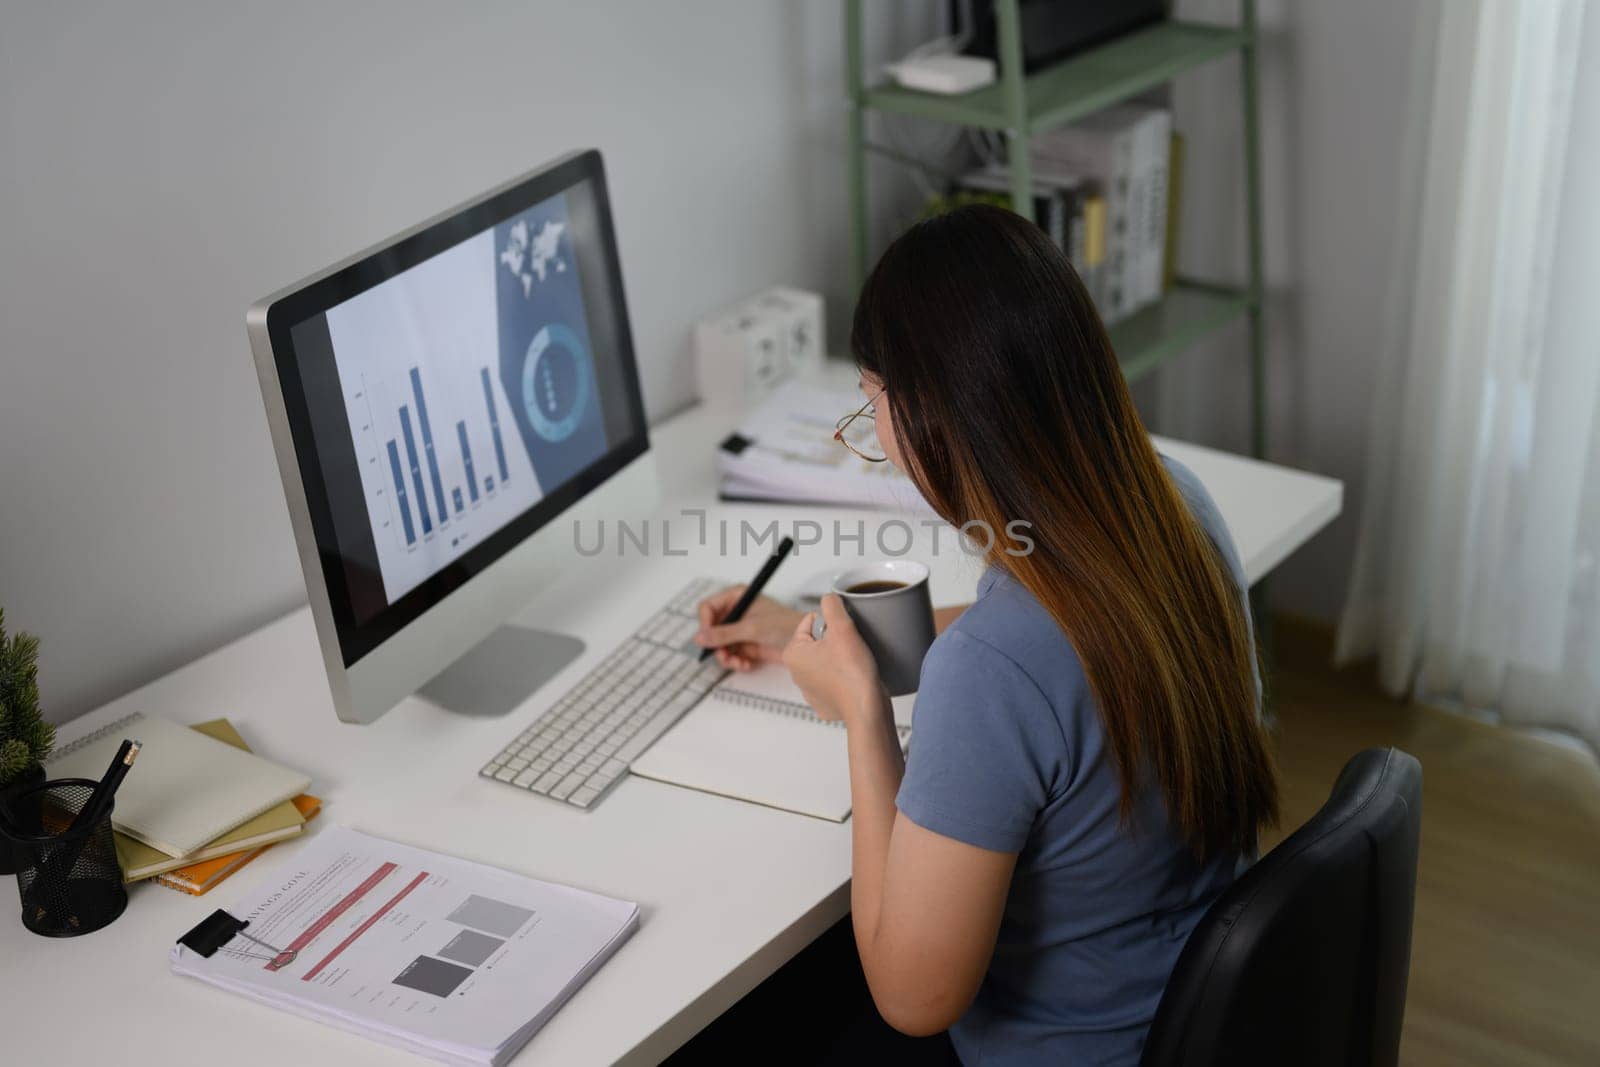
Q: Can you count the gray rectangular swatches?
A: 3